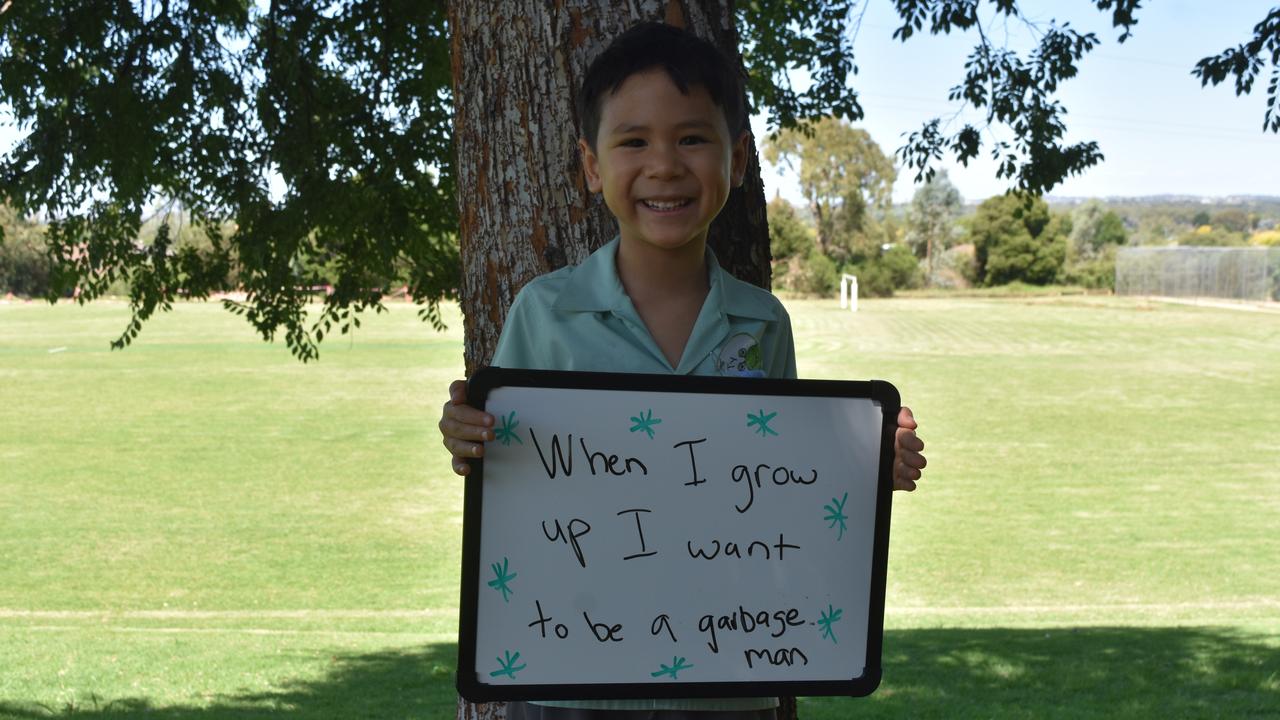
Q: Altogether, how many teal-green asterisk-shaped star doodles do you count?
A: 8